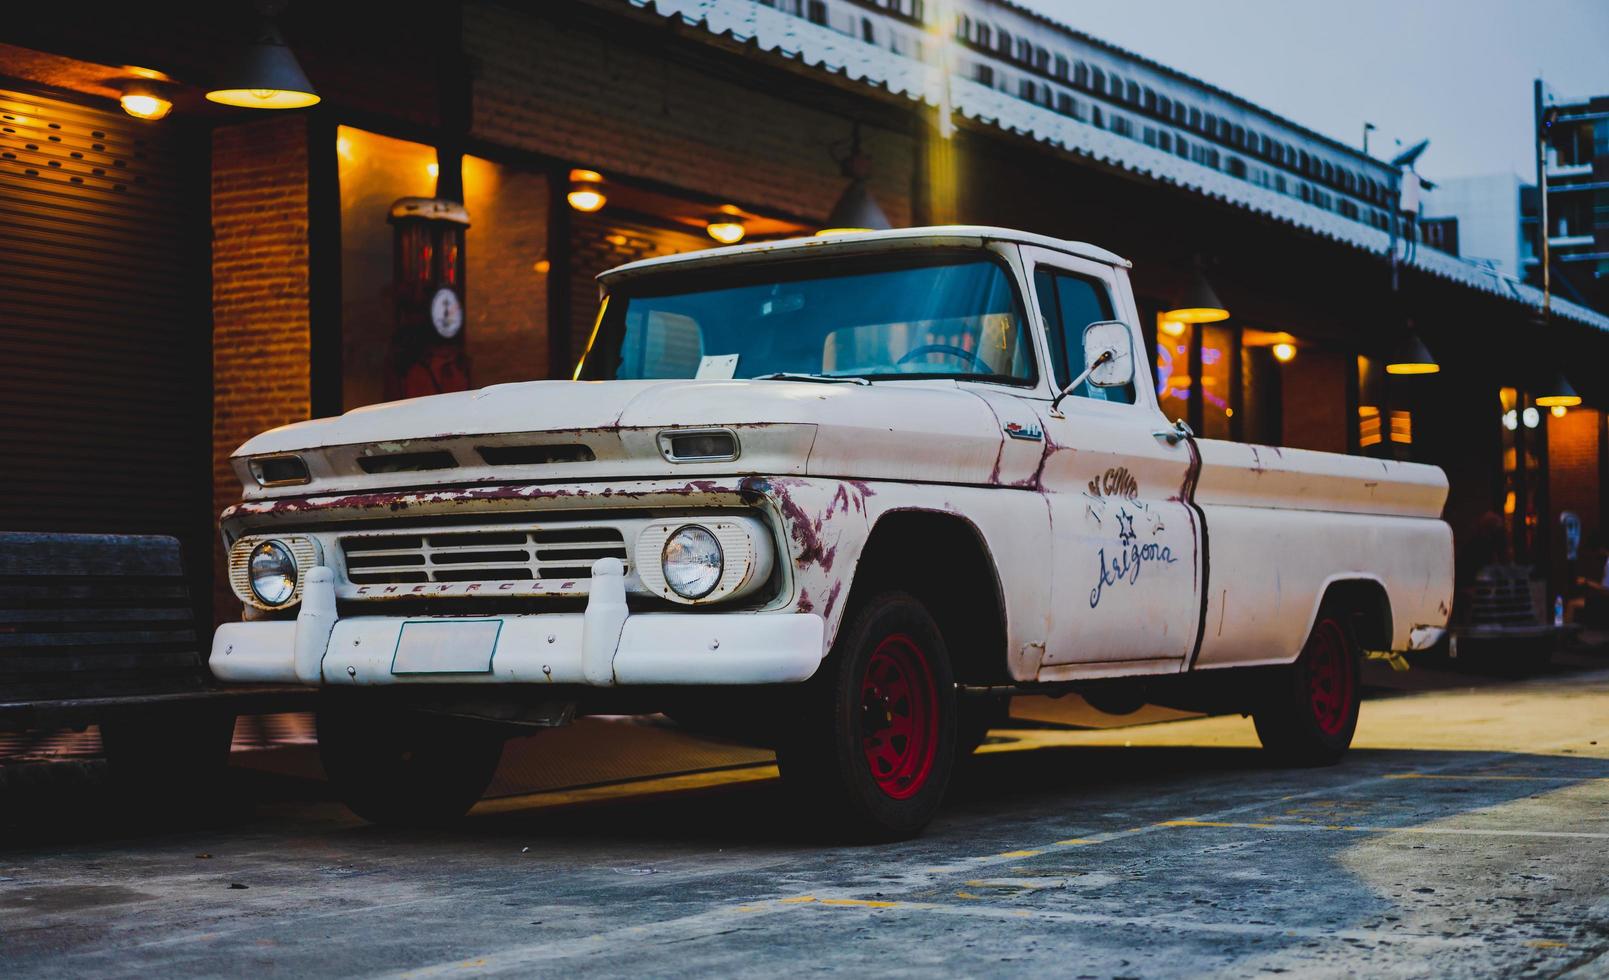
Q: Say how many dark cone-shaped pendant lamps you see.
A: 5